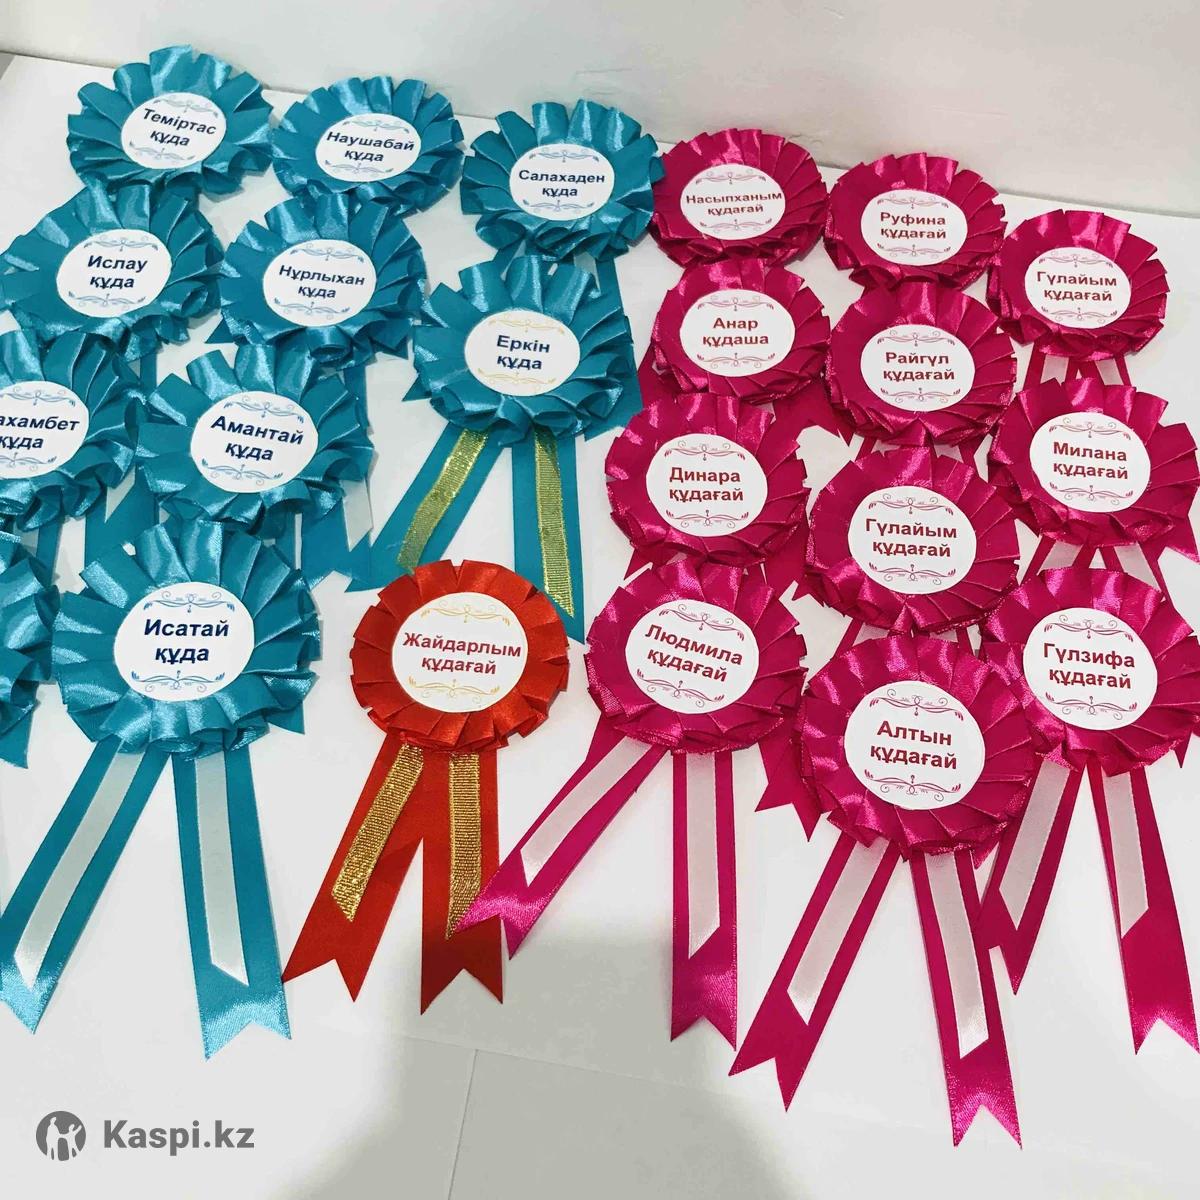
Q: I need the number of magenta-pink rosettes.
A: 11